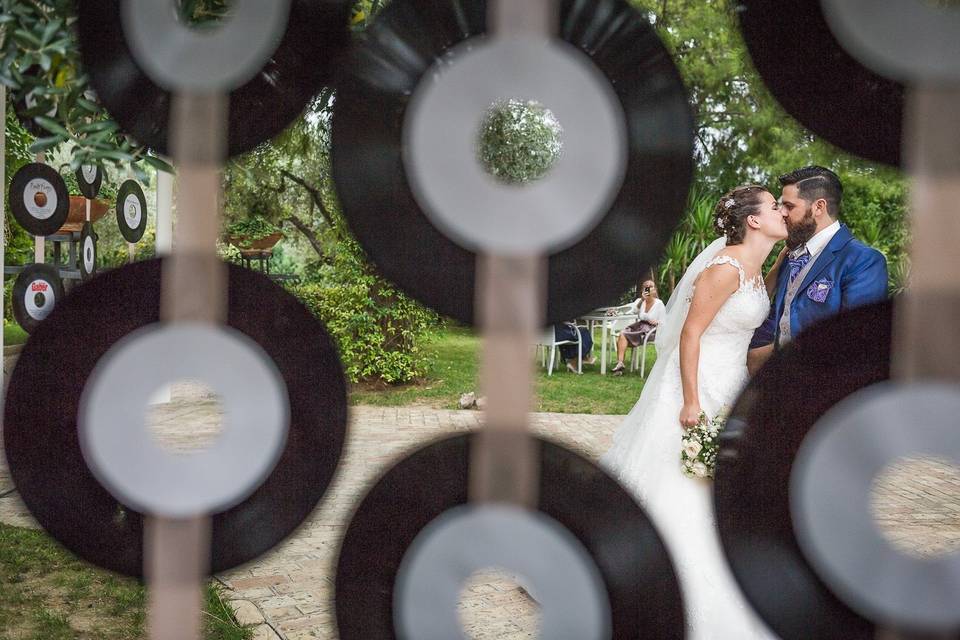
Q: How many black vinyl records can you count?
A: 11